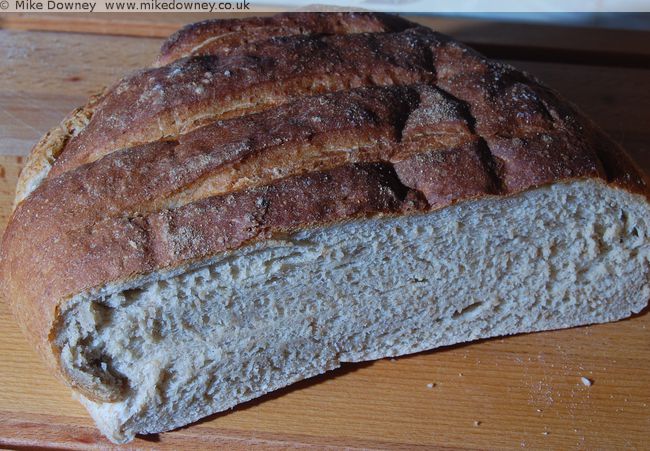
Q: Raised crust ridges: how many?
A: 4